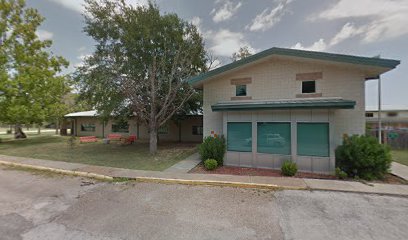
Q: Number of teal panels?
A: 3